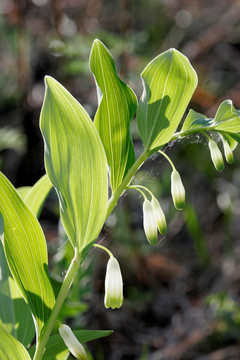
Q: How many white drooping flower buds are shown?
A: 7